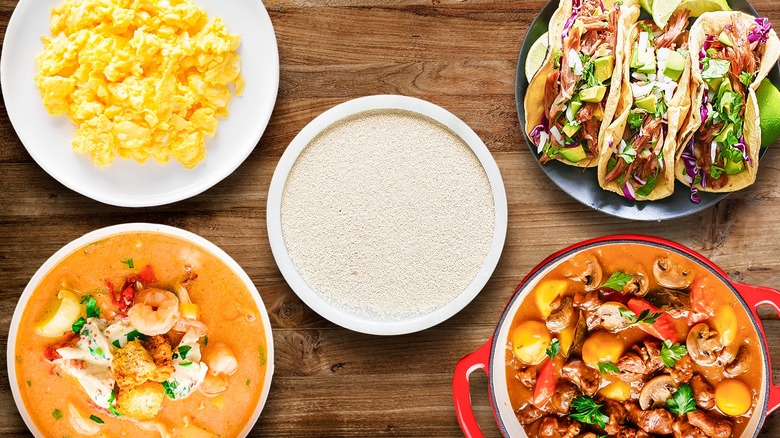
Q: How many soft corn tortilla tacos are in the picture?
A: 3